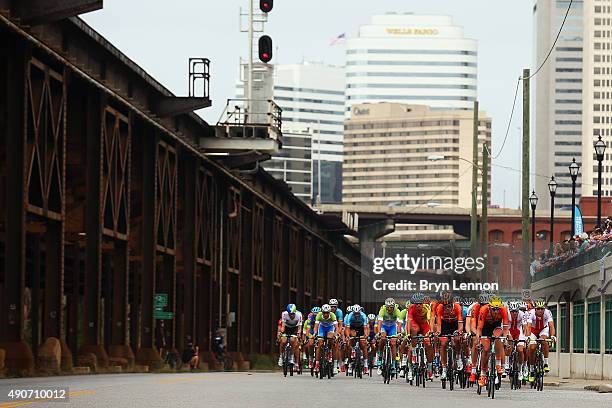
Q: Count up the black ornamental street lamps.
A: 4